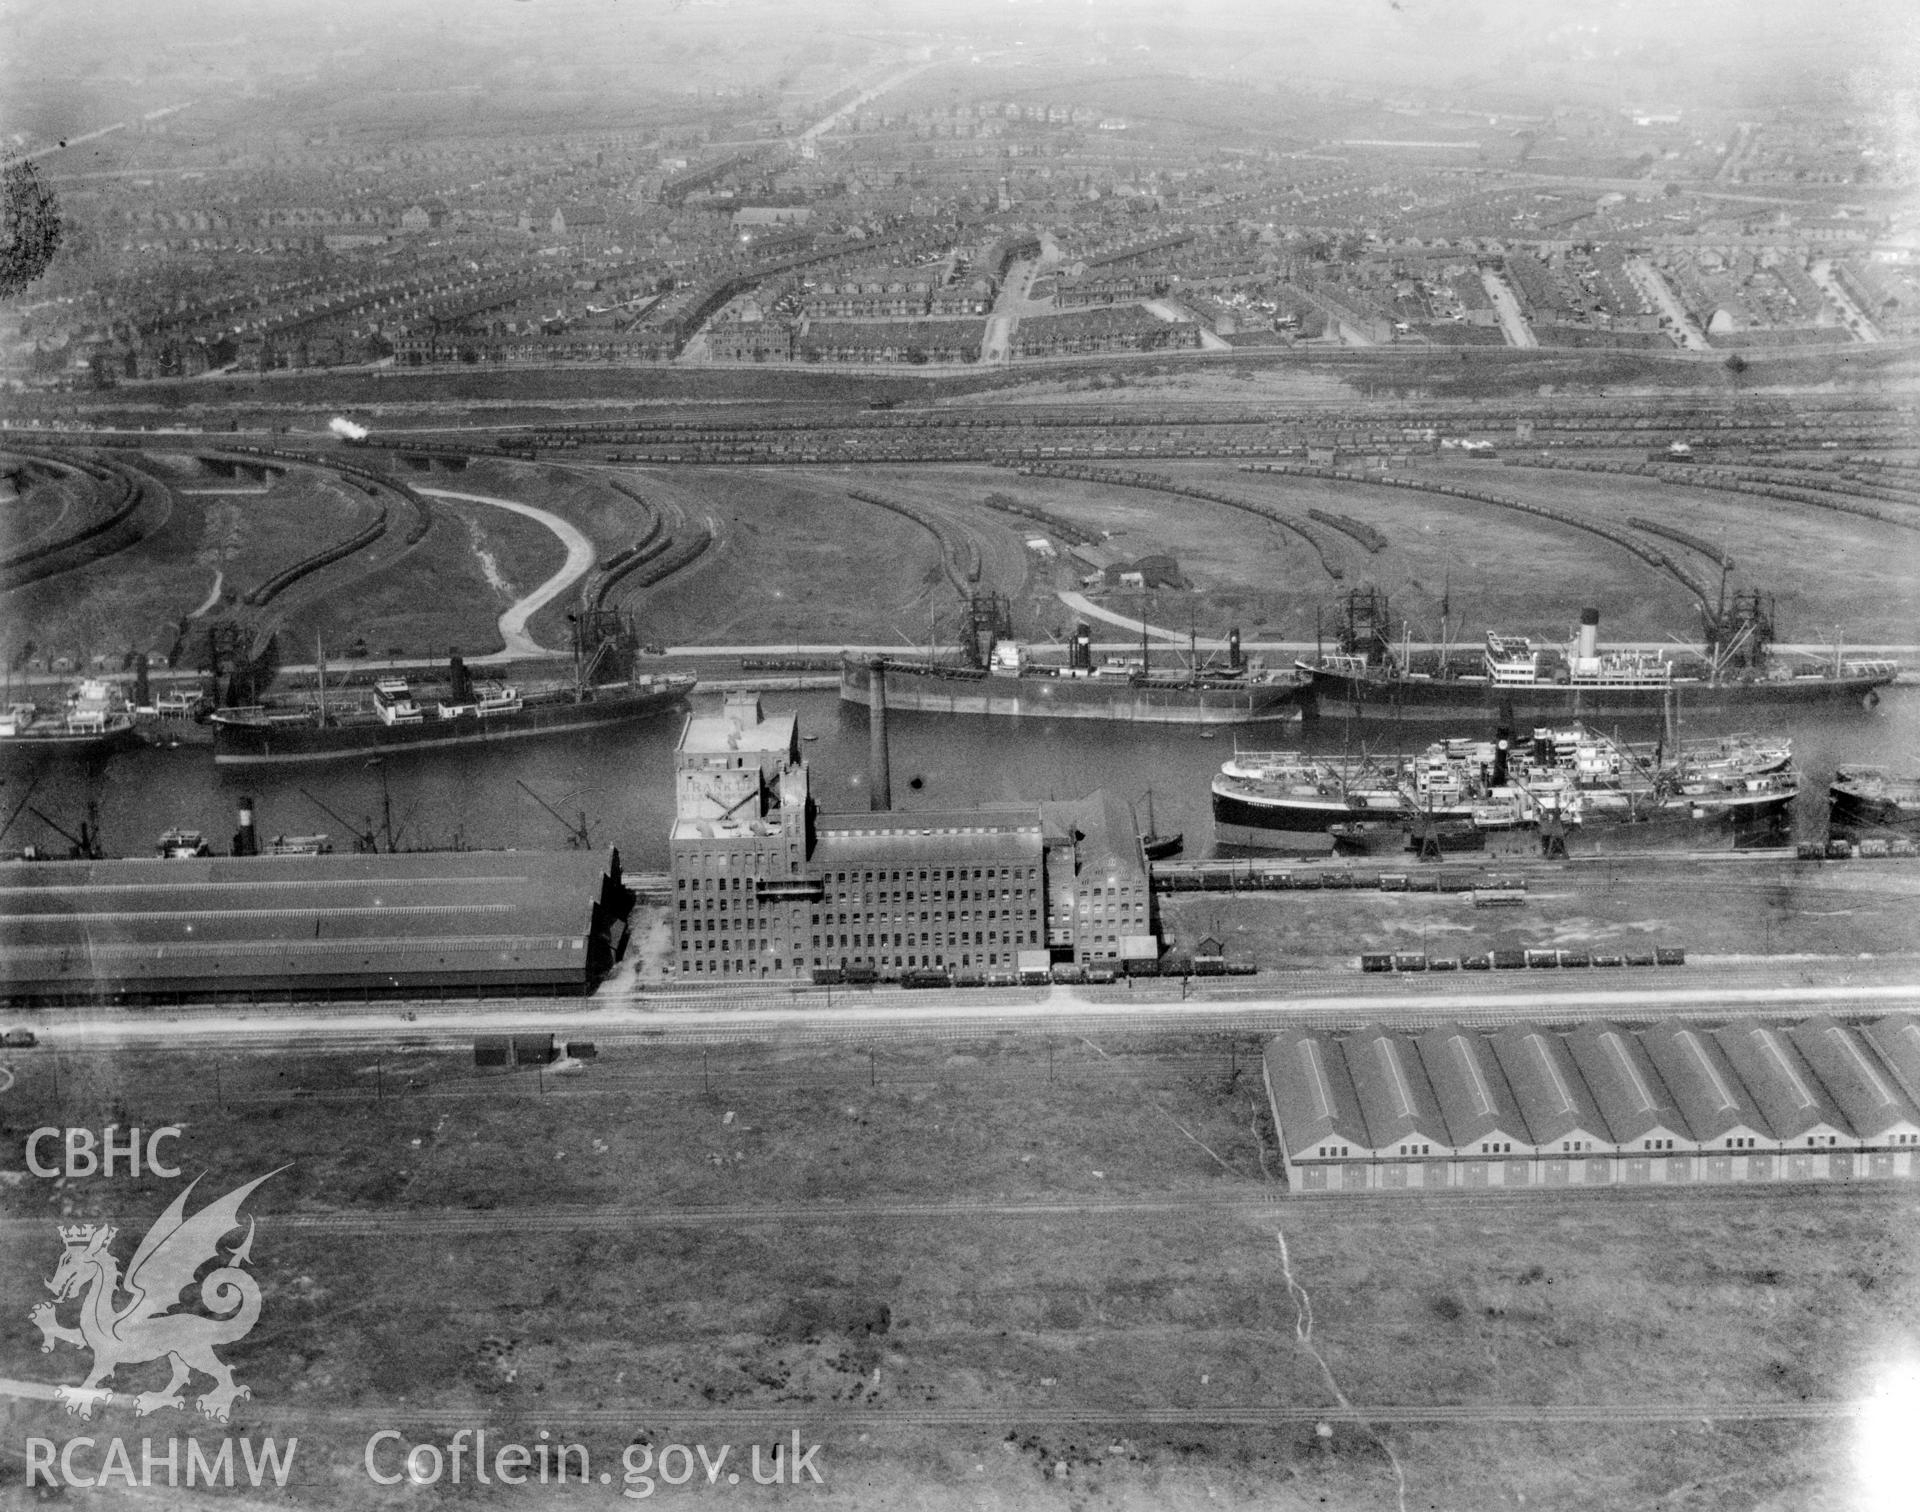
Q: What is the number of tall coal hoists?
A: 5